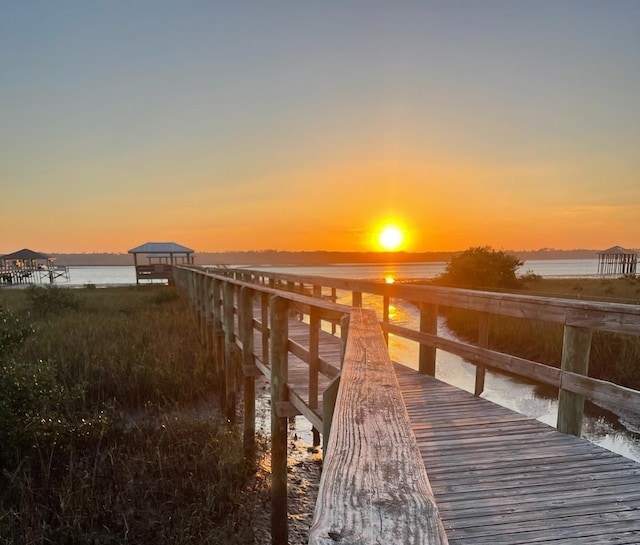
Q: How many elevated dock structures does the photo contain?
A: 3